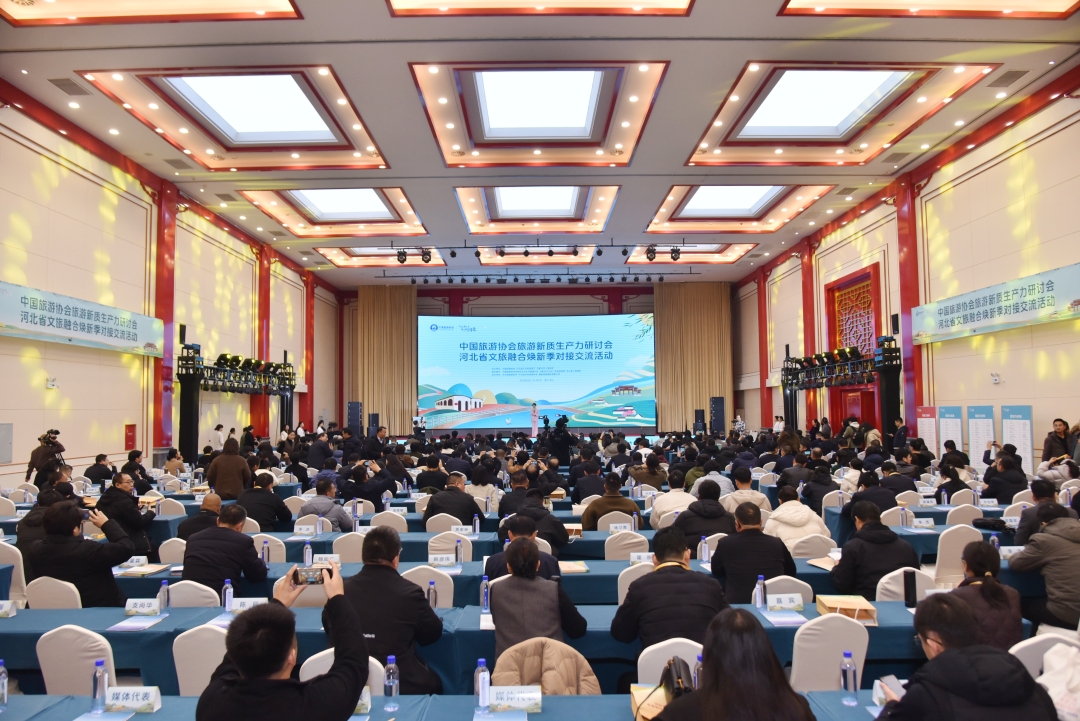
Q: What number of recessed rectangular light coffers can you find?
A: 12